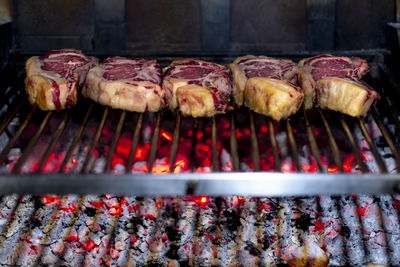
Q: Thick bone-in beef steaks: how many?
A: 5